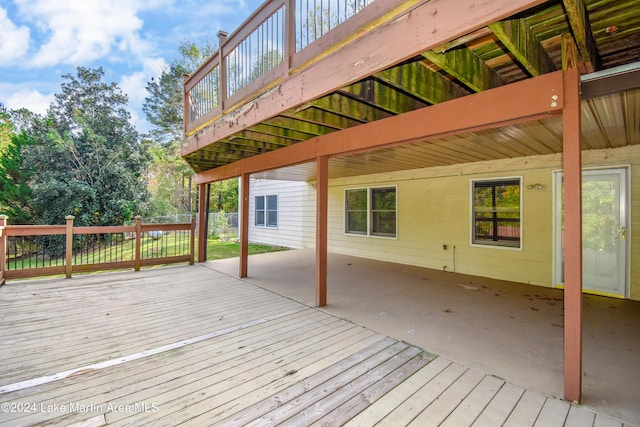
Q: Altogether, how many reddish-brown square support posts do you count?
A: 4